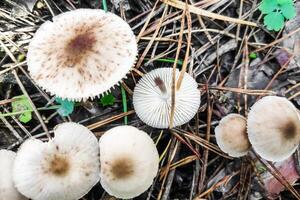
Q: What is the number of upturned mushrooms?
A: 1